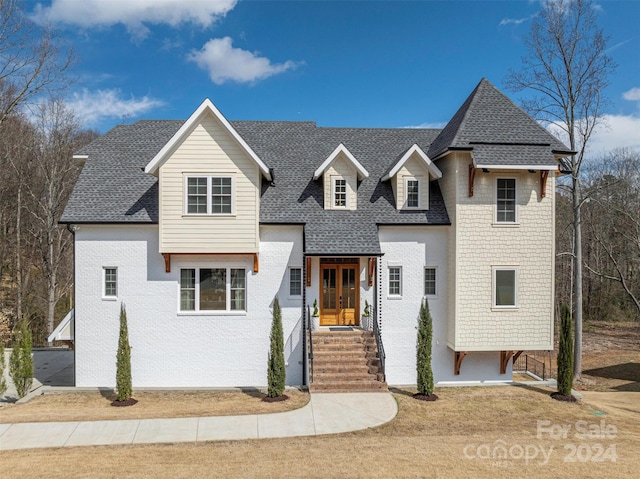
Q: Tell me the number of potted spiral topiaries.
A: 2